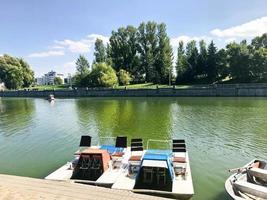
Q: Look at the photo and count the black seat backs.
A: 4